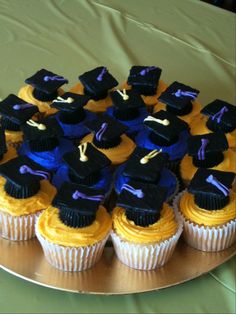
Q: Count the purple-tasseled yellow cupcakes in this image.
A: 12